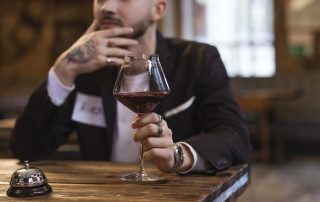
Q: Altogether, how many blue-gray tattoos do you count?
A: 1